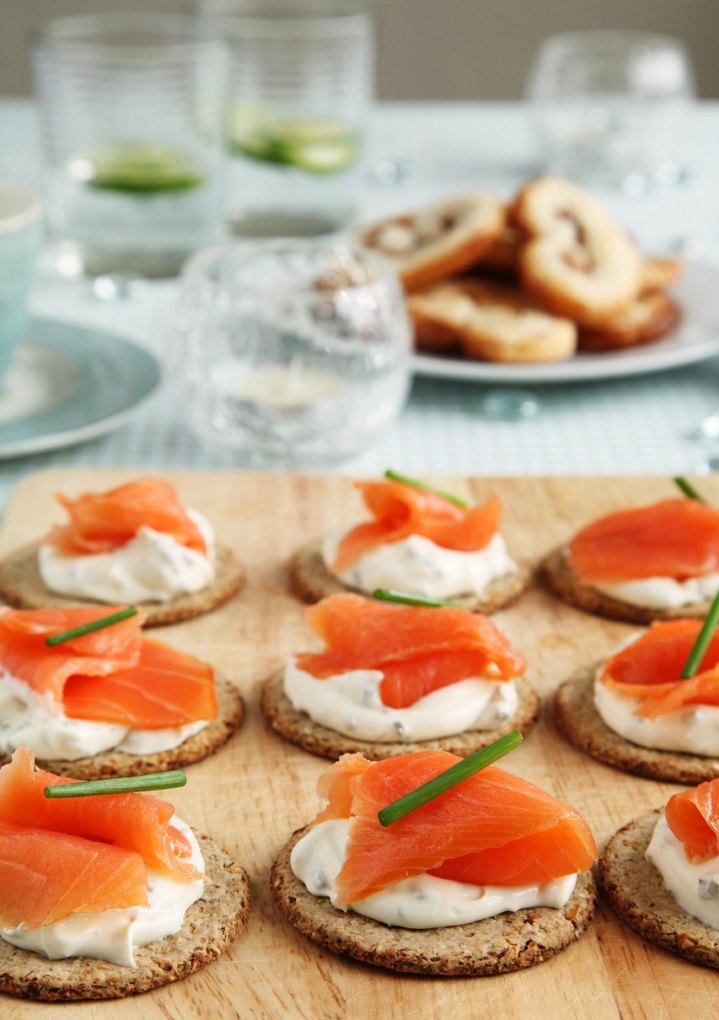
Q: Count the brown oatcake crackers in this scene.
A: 9